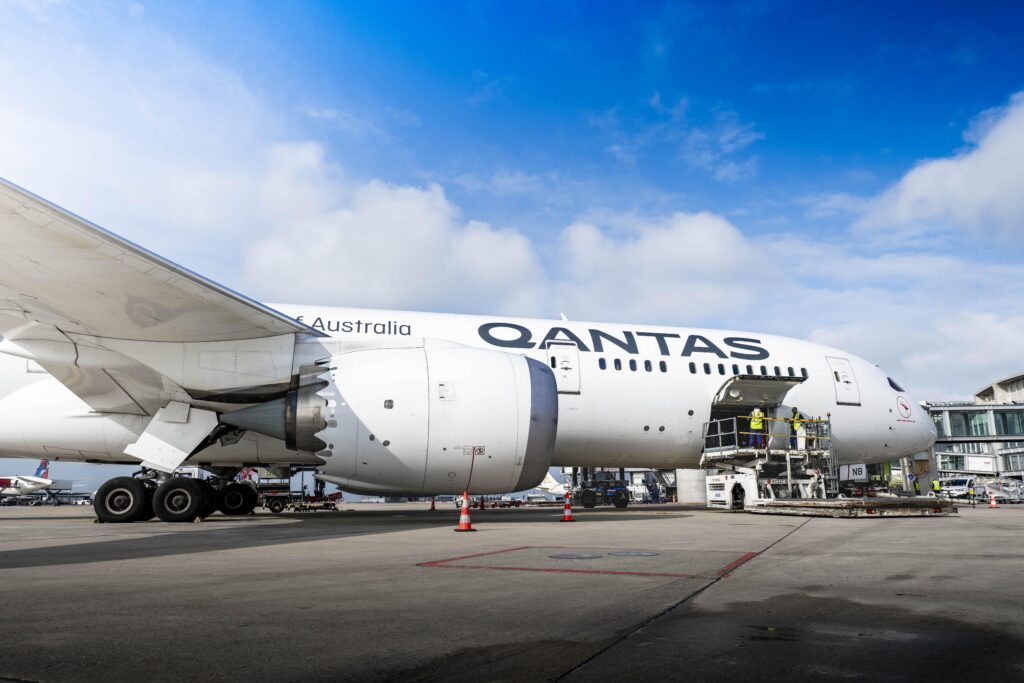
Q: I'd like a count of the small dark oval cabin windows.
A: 14